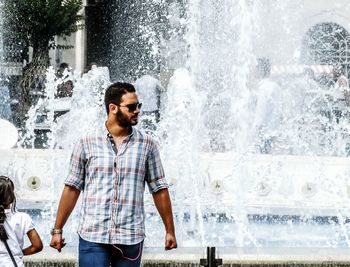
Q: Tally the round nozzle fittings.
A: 4